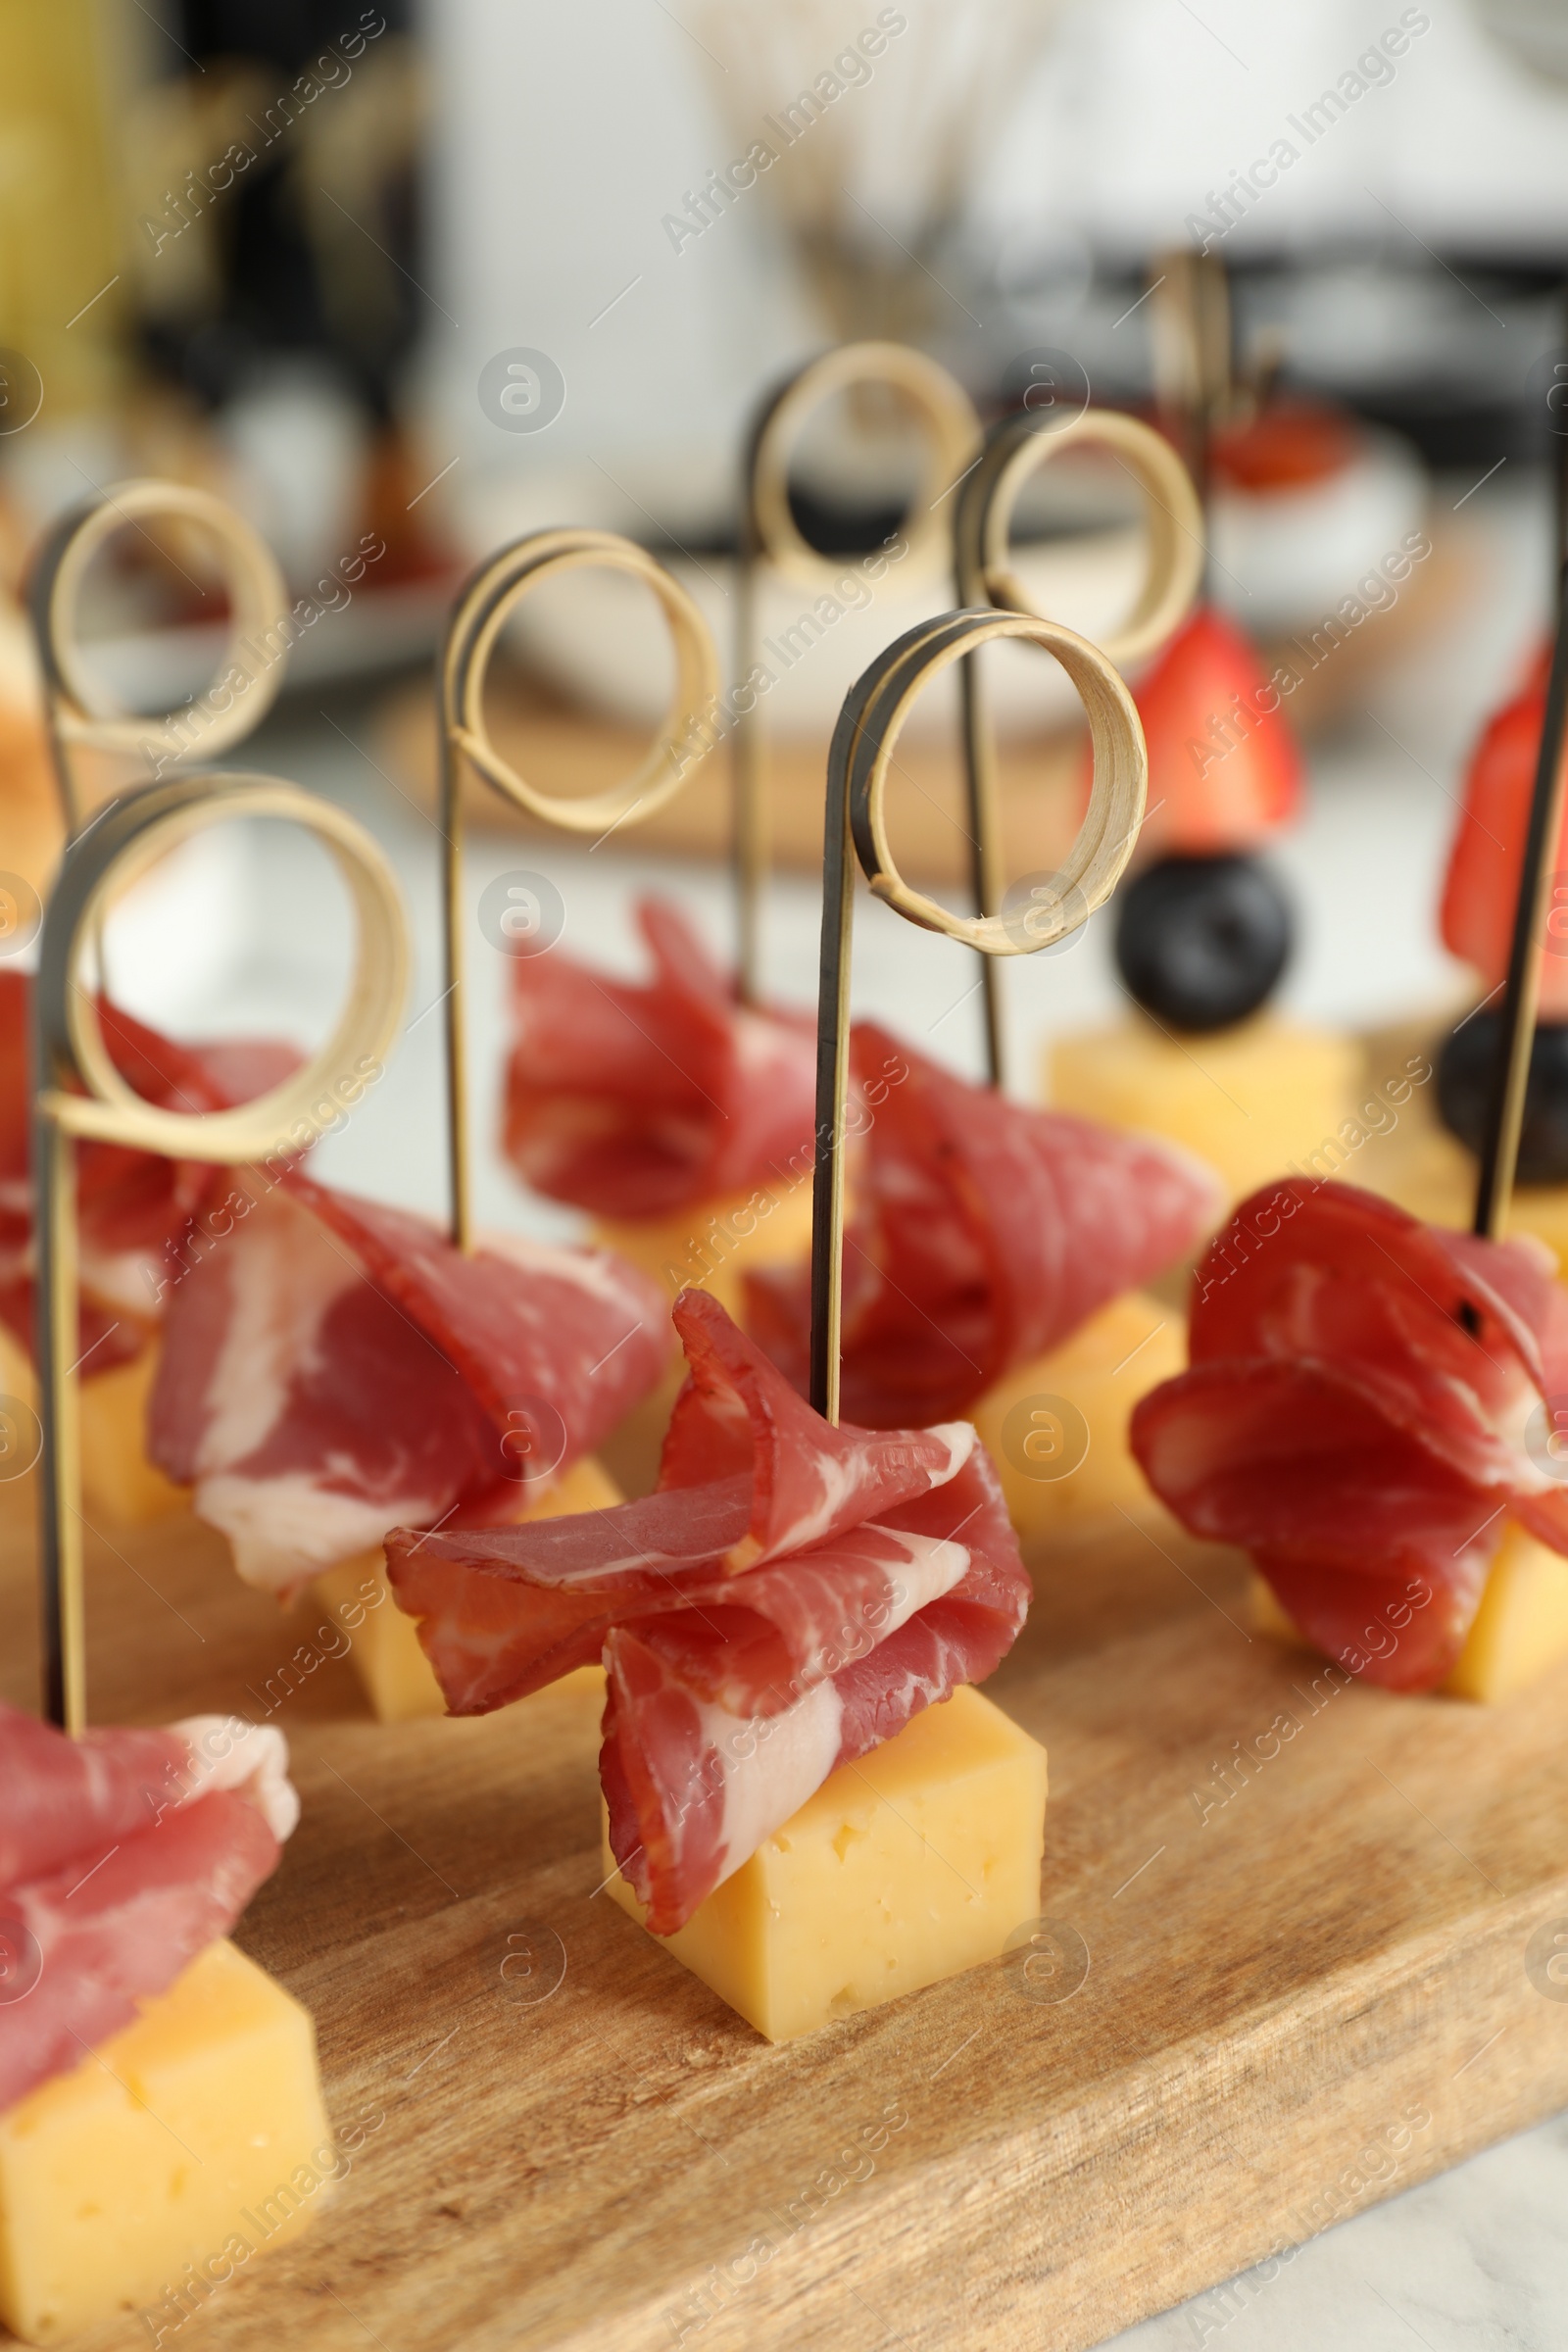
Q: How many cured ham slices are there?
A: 7